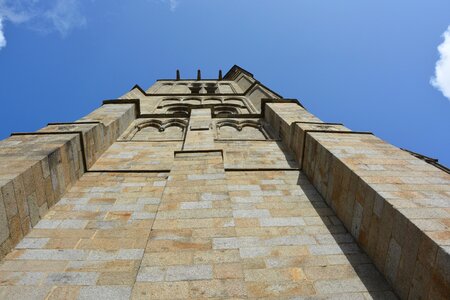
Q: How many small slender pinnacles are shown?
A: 3